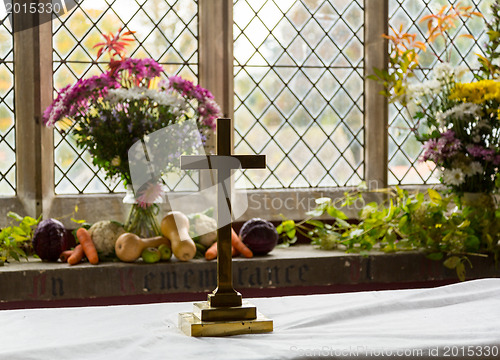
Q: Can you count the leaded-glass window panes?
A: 4